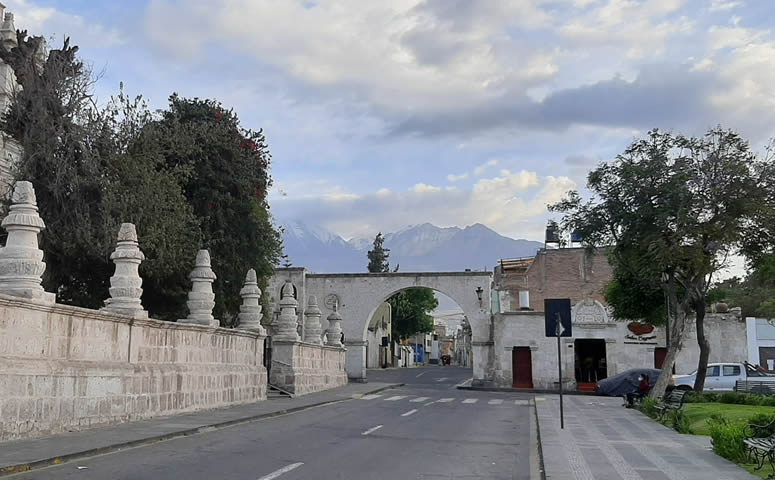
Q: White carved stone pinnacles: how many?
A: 7